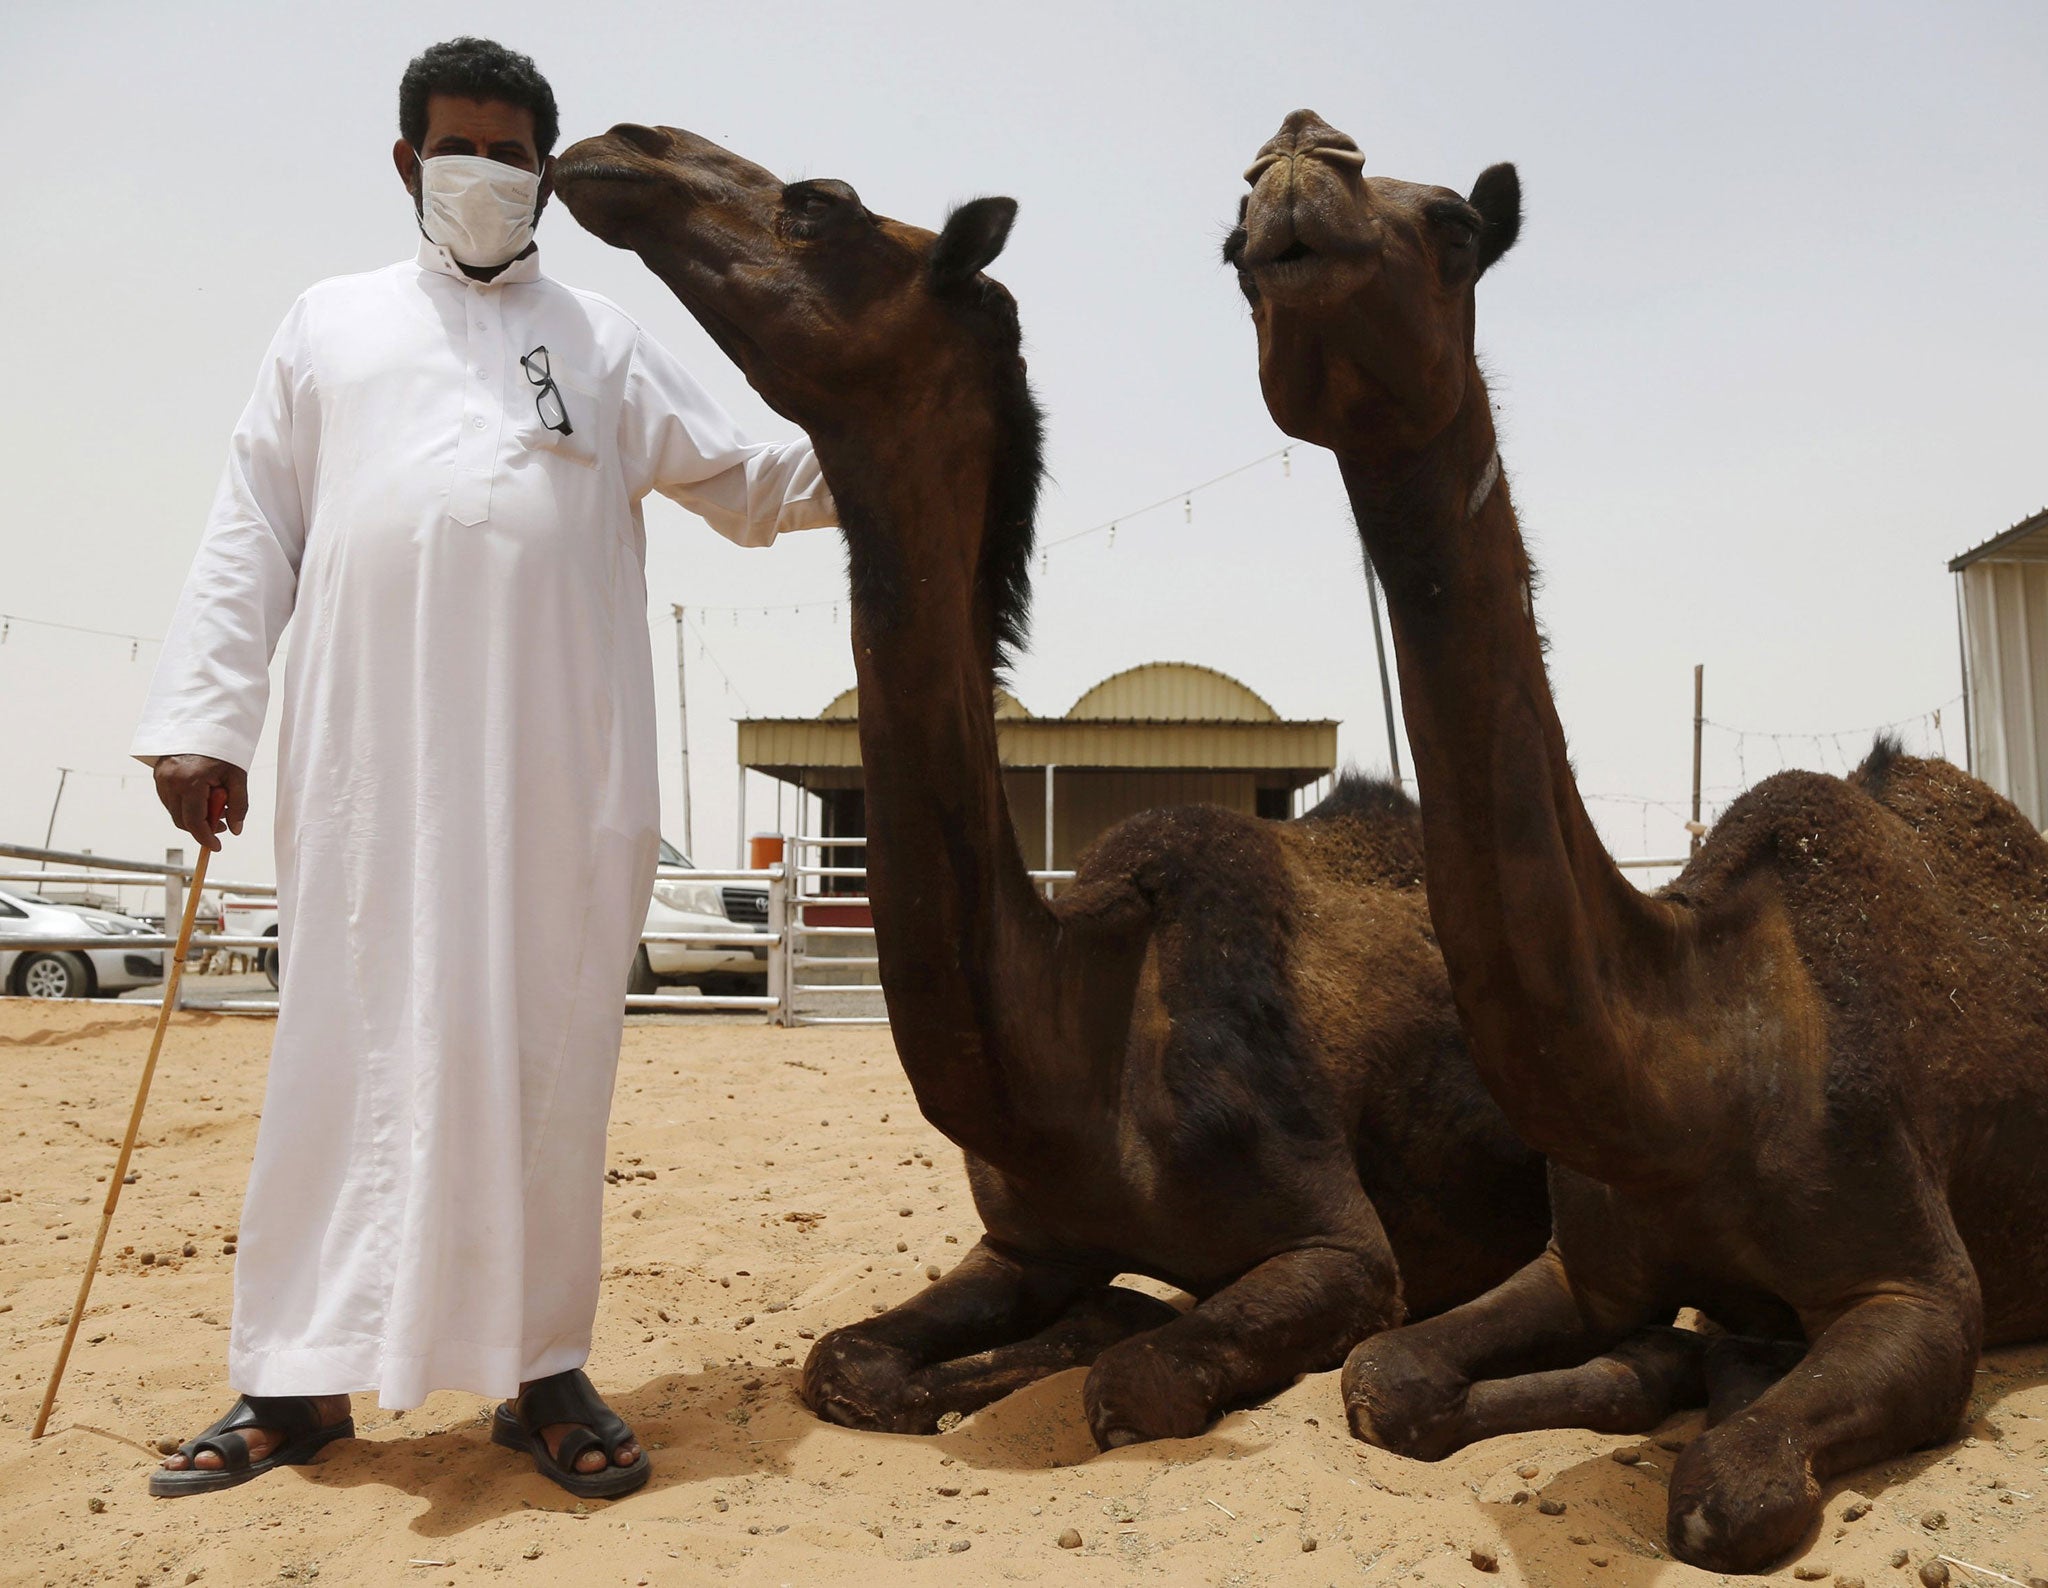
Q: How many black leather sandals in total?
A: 2